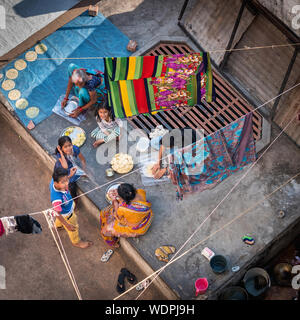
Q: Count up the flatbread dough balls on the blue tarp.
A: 8